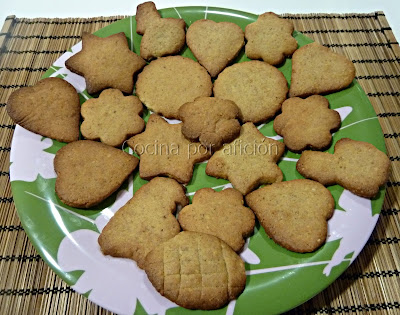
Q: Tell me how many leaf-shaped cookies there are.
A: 0